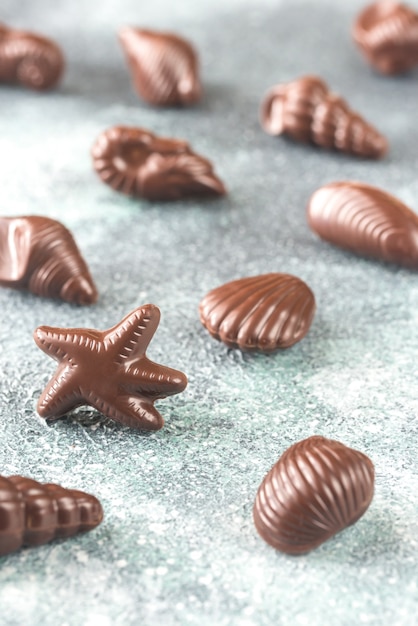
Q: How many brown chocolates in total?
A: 11